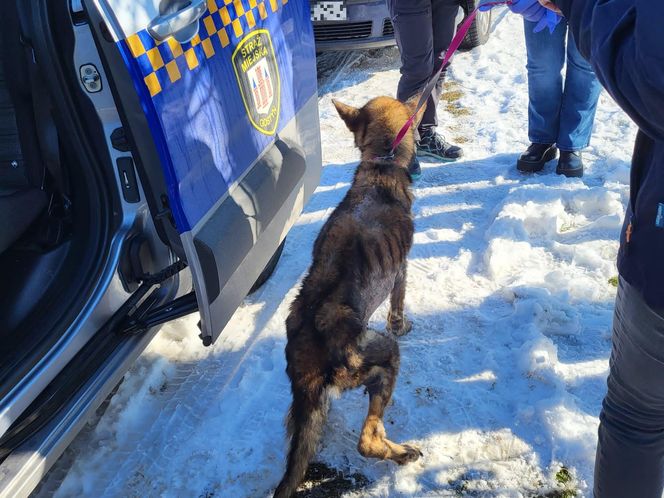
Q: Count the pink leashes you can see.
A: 1